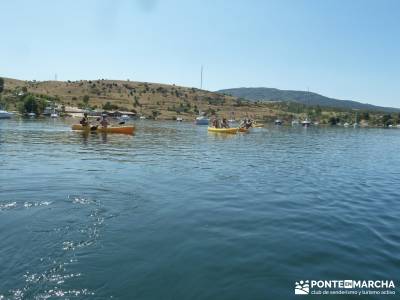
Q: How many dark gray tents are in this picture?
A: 0